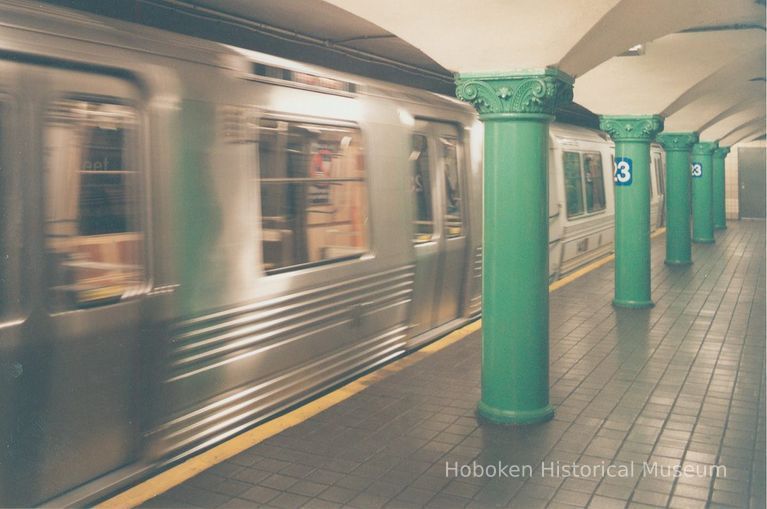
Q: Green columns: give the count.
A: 5